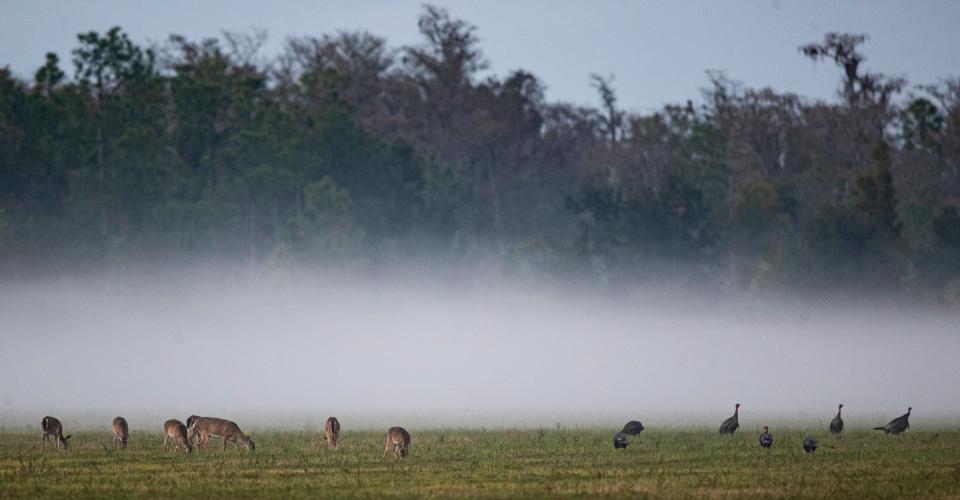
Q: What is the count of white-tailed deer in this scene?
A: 7